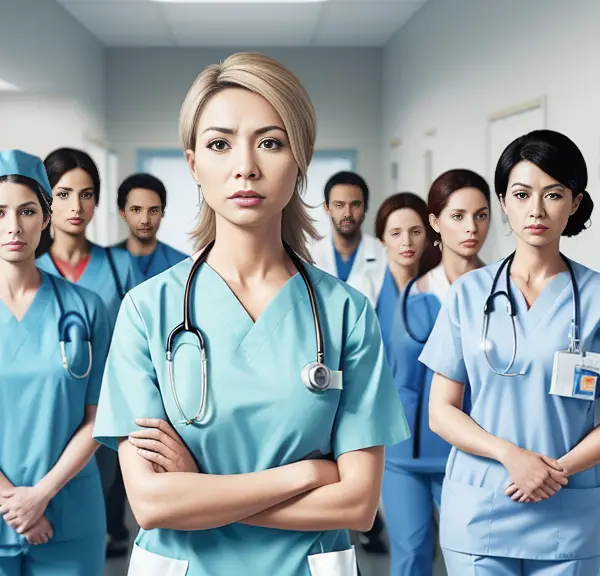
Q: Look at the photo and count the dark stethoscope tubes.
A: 5